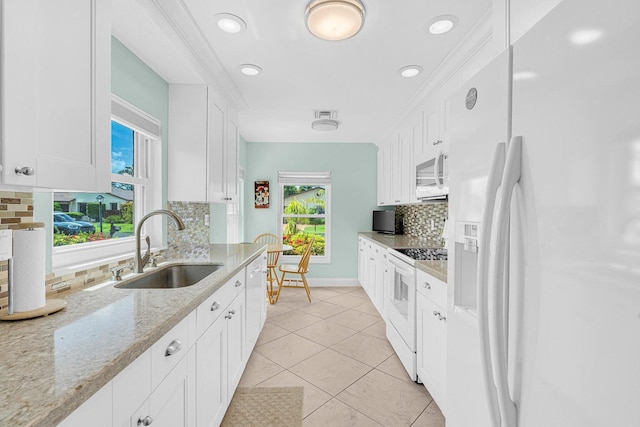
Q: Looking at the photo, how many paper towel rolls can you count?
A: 1